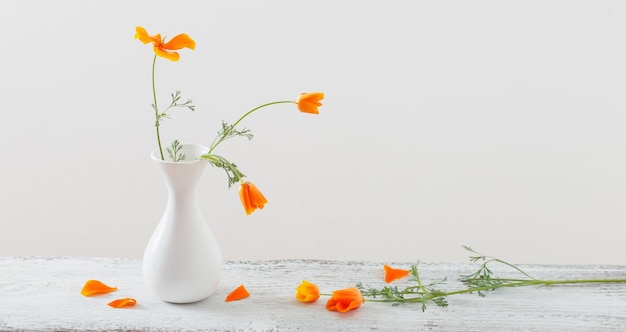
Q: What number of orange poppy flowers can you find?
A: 5